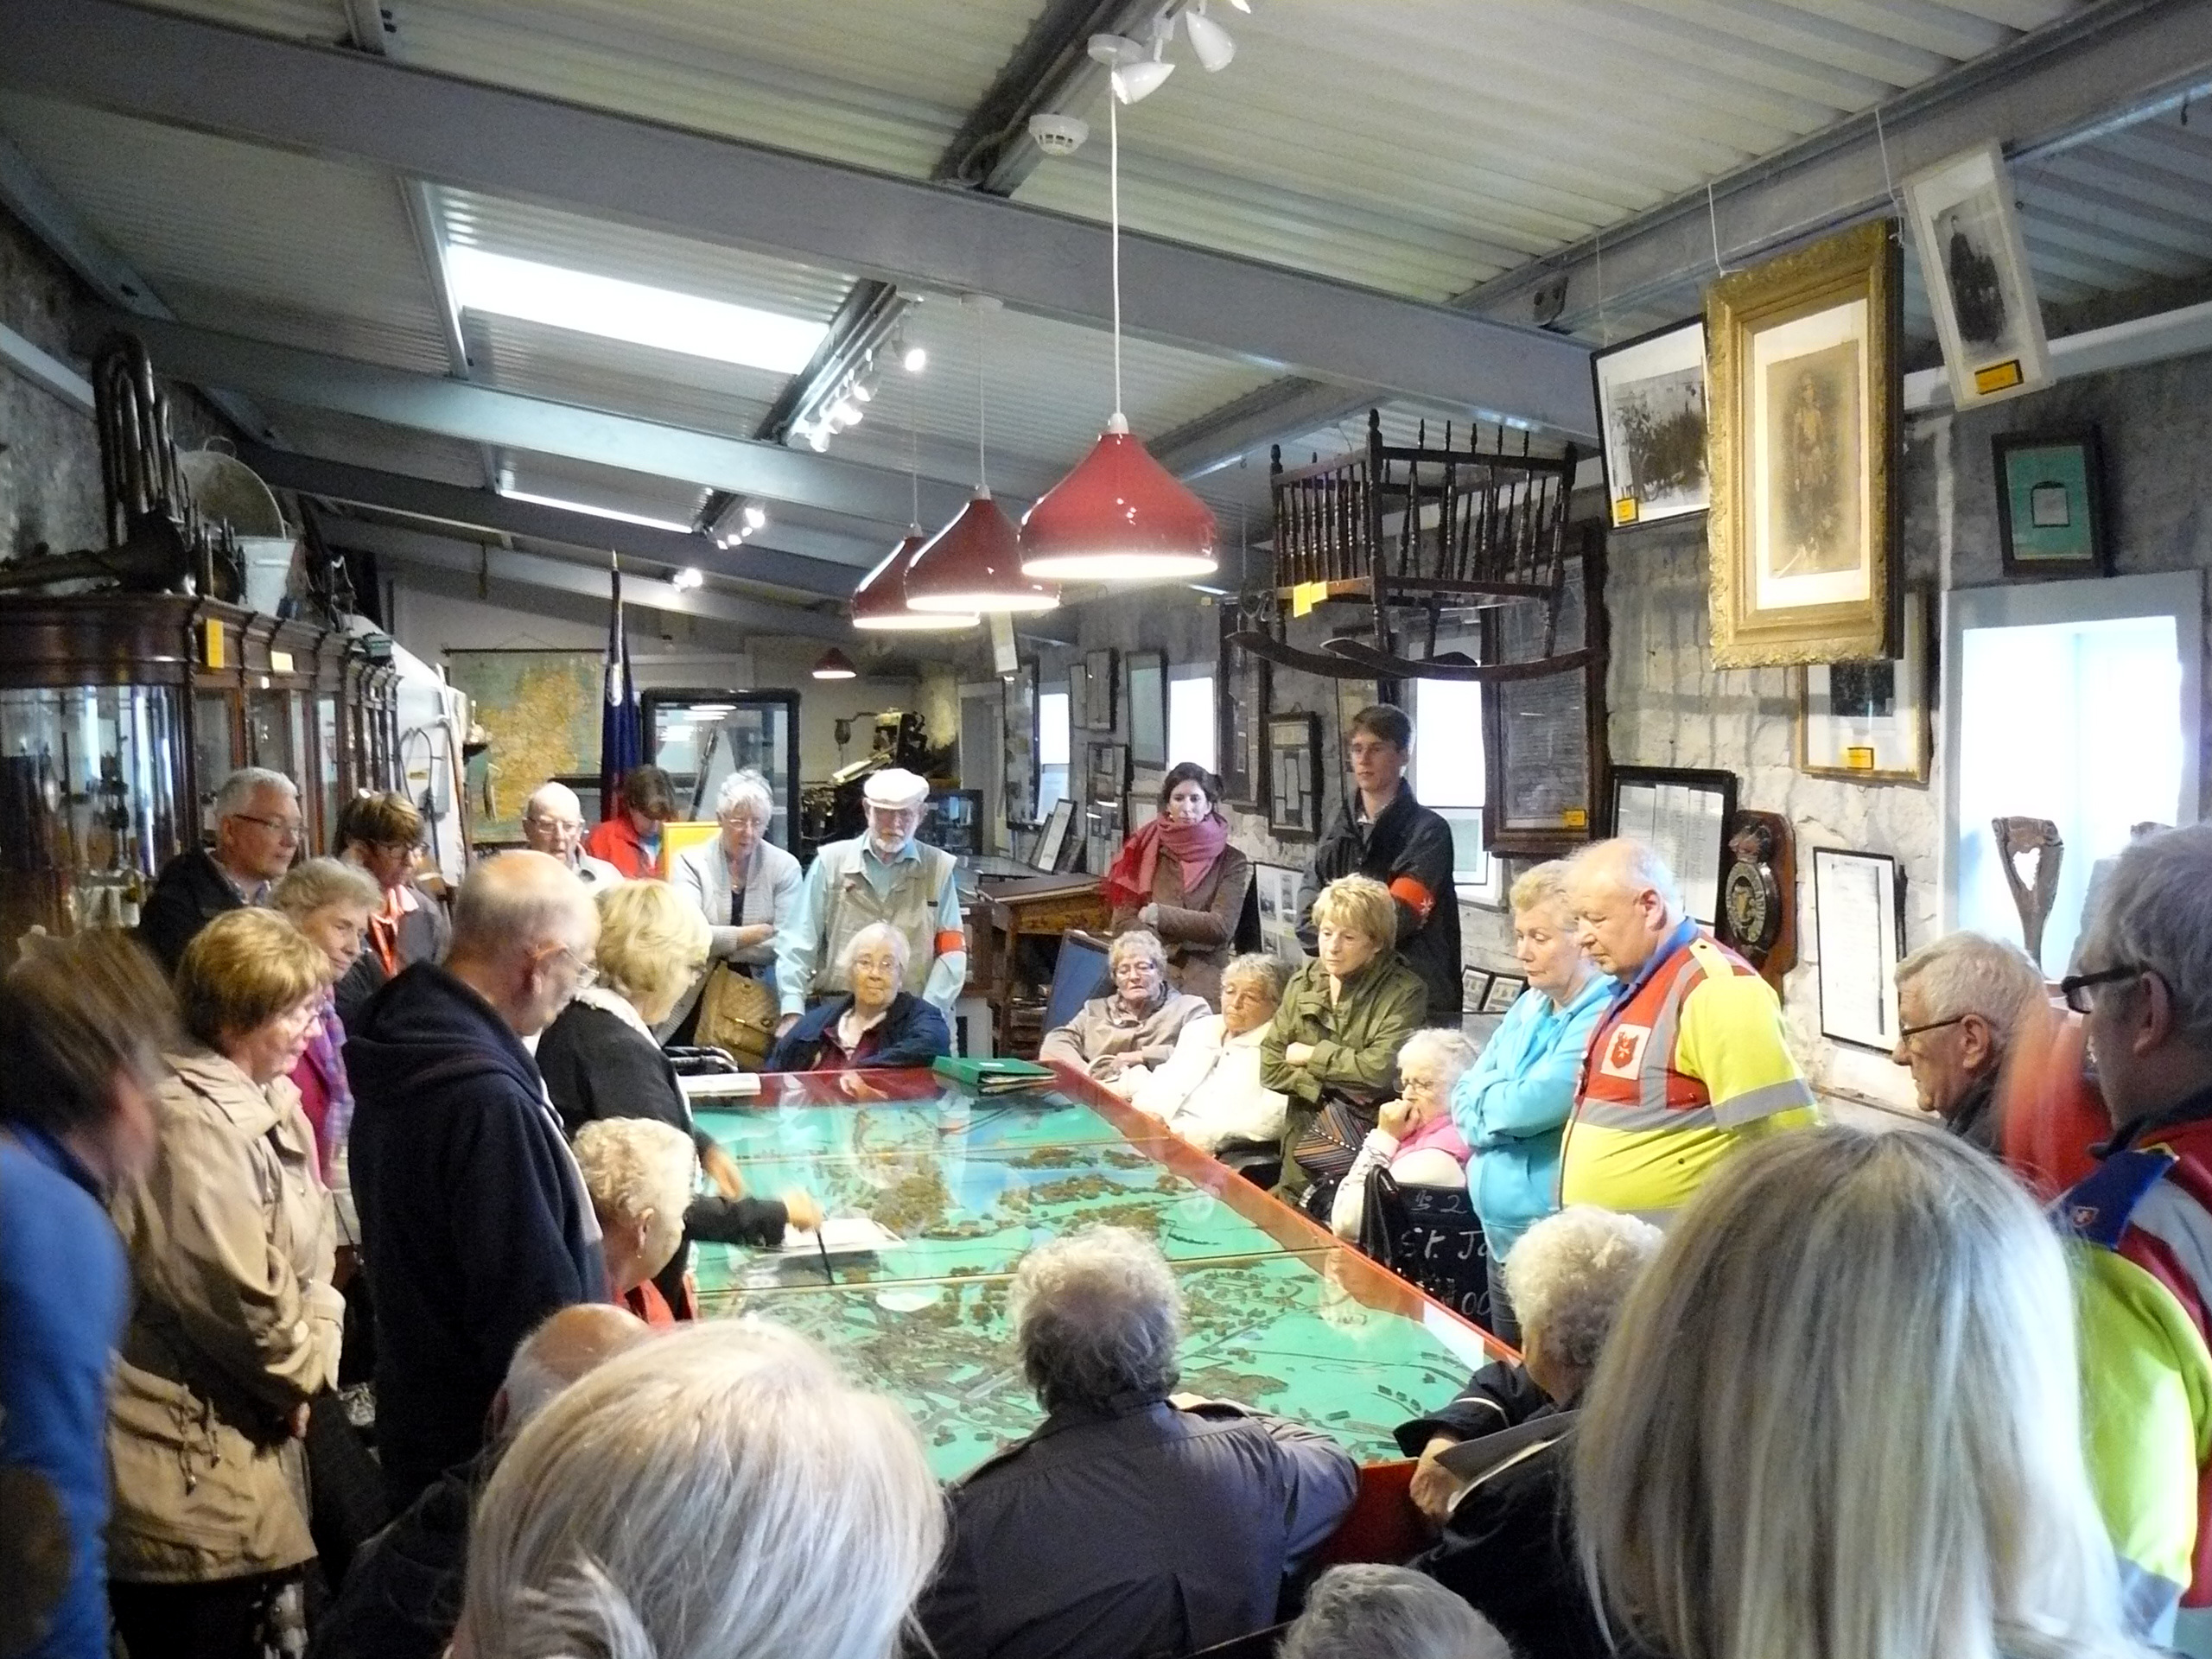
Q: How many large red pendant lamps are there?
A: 3